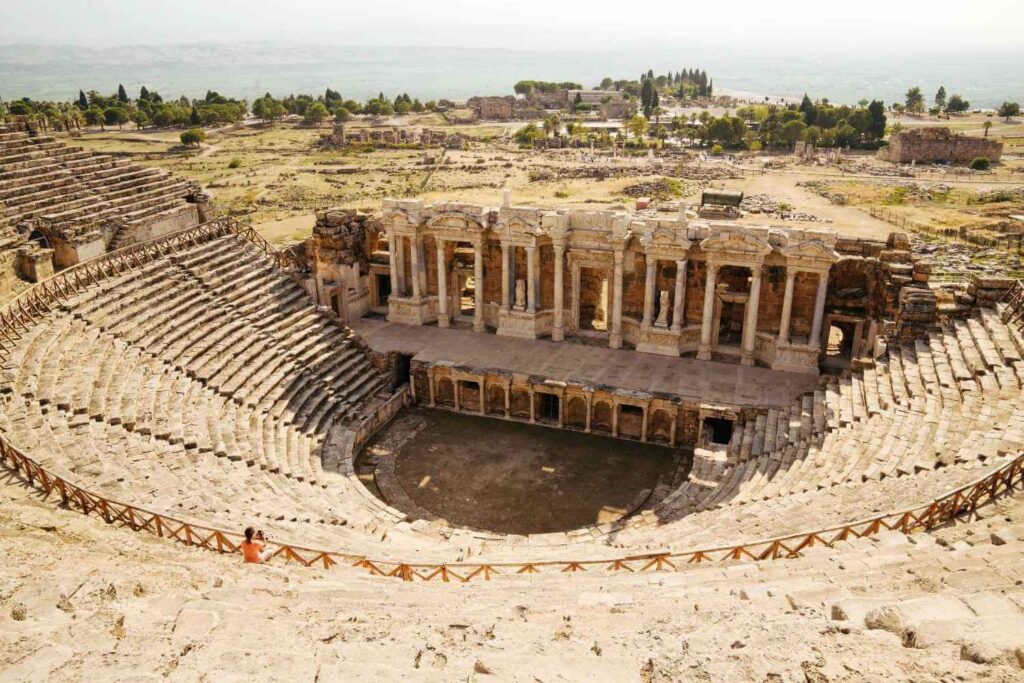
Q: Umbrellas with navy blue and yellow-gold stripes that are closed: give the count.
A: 0